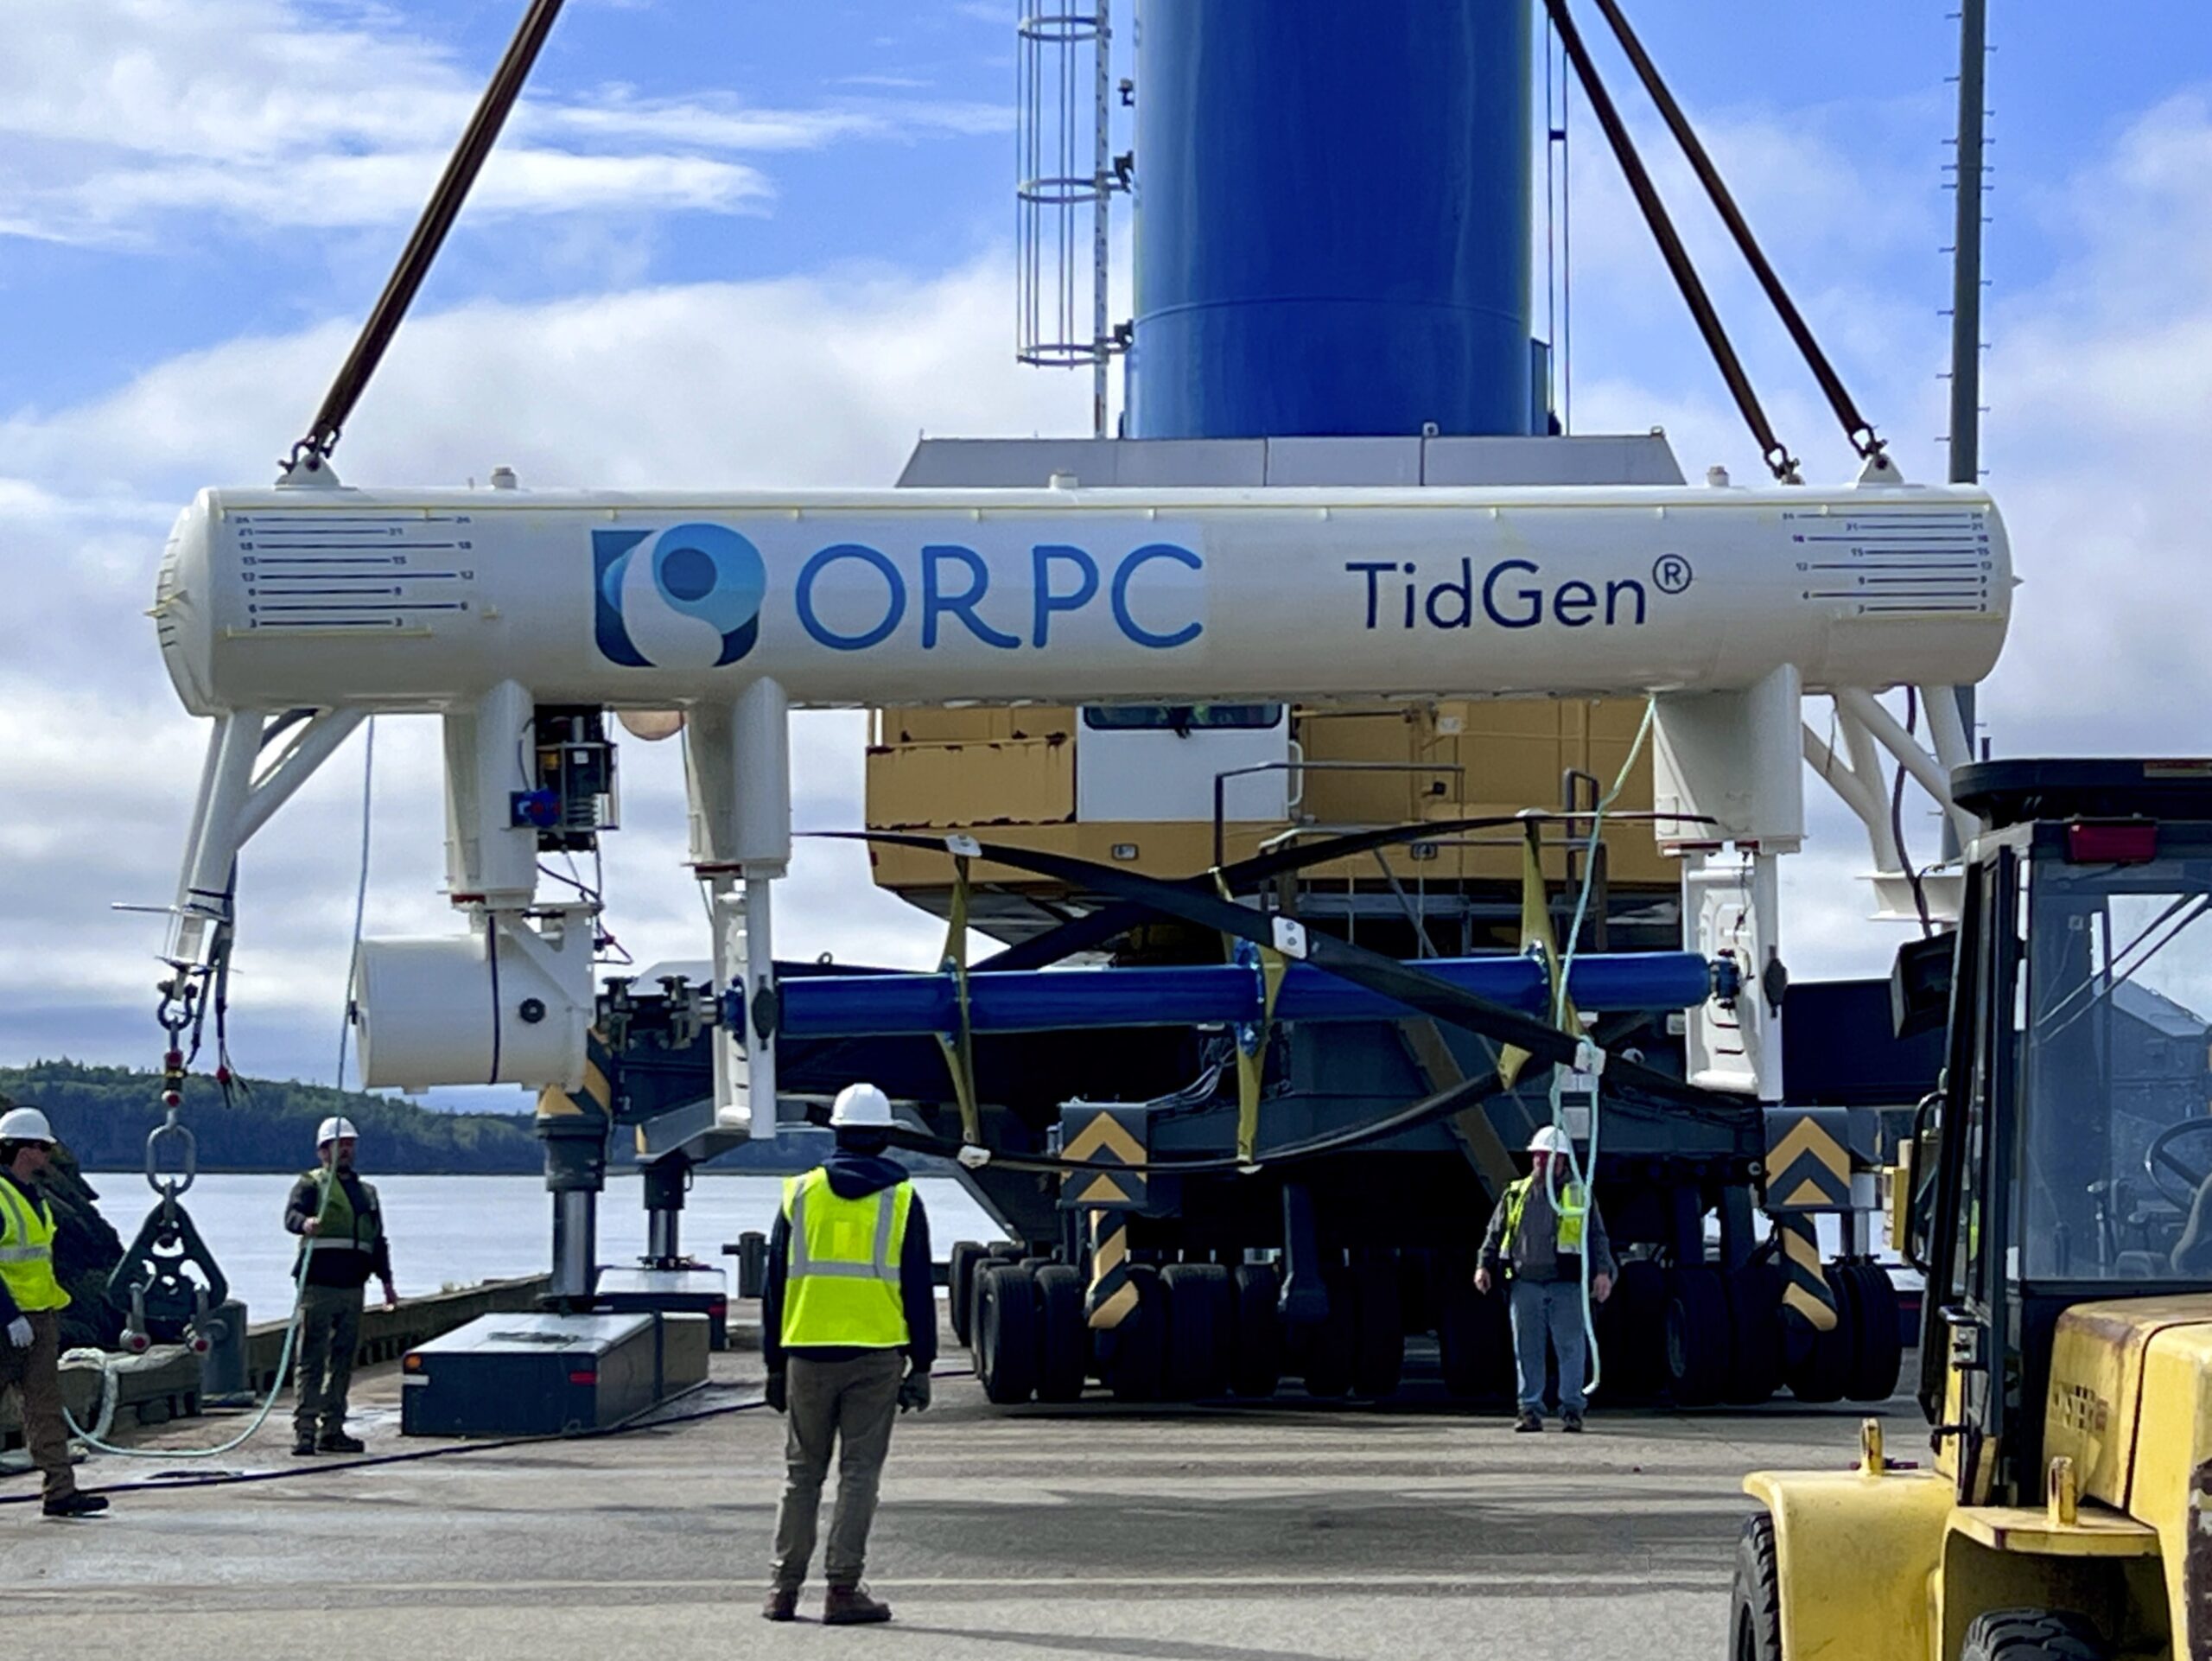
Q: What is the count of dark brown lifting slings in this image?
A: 3